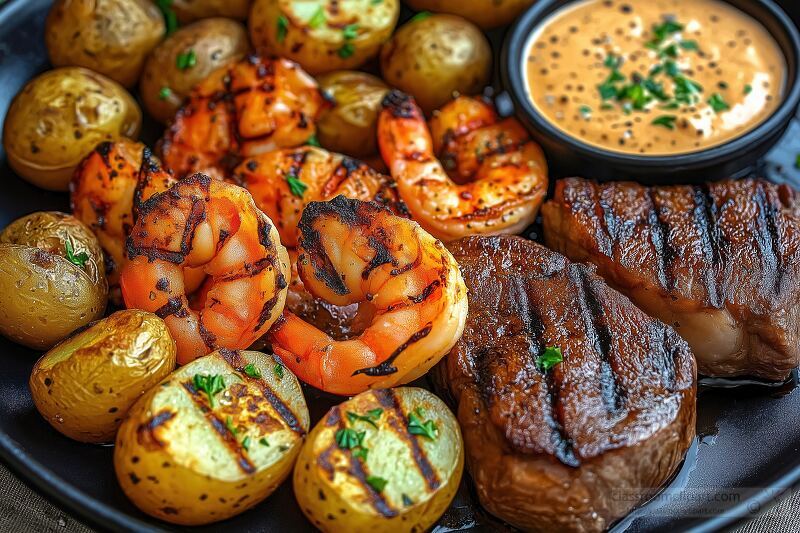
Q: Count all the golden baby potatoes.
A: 12